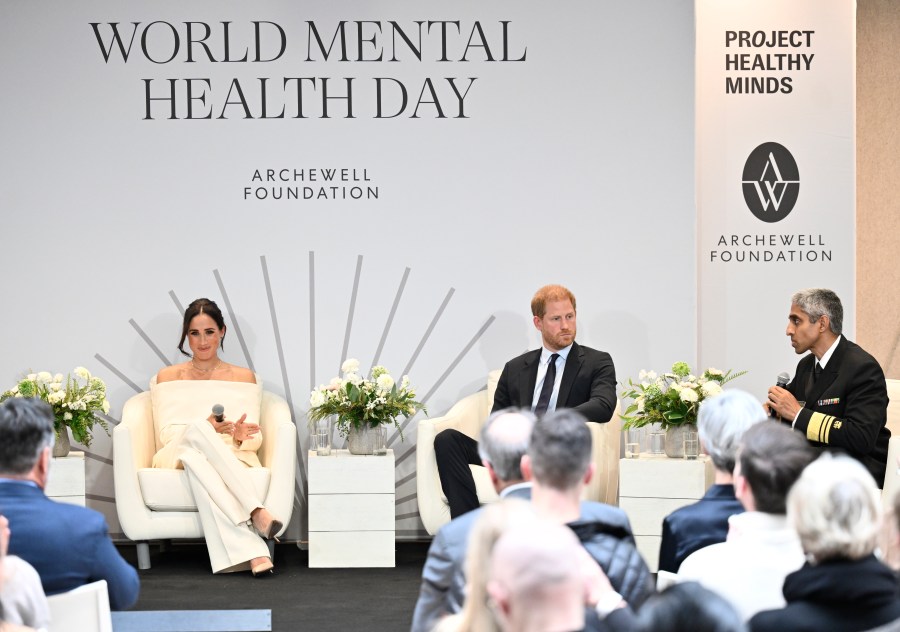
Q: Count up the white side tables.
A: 3